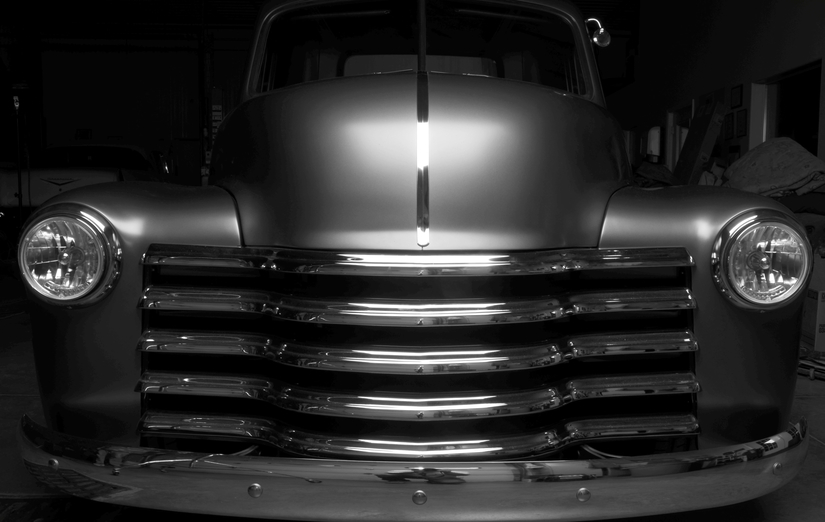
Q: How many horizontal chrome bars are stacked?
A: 5